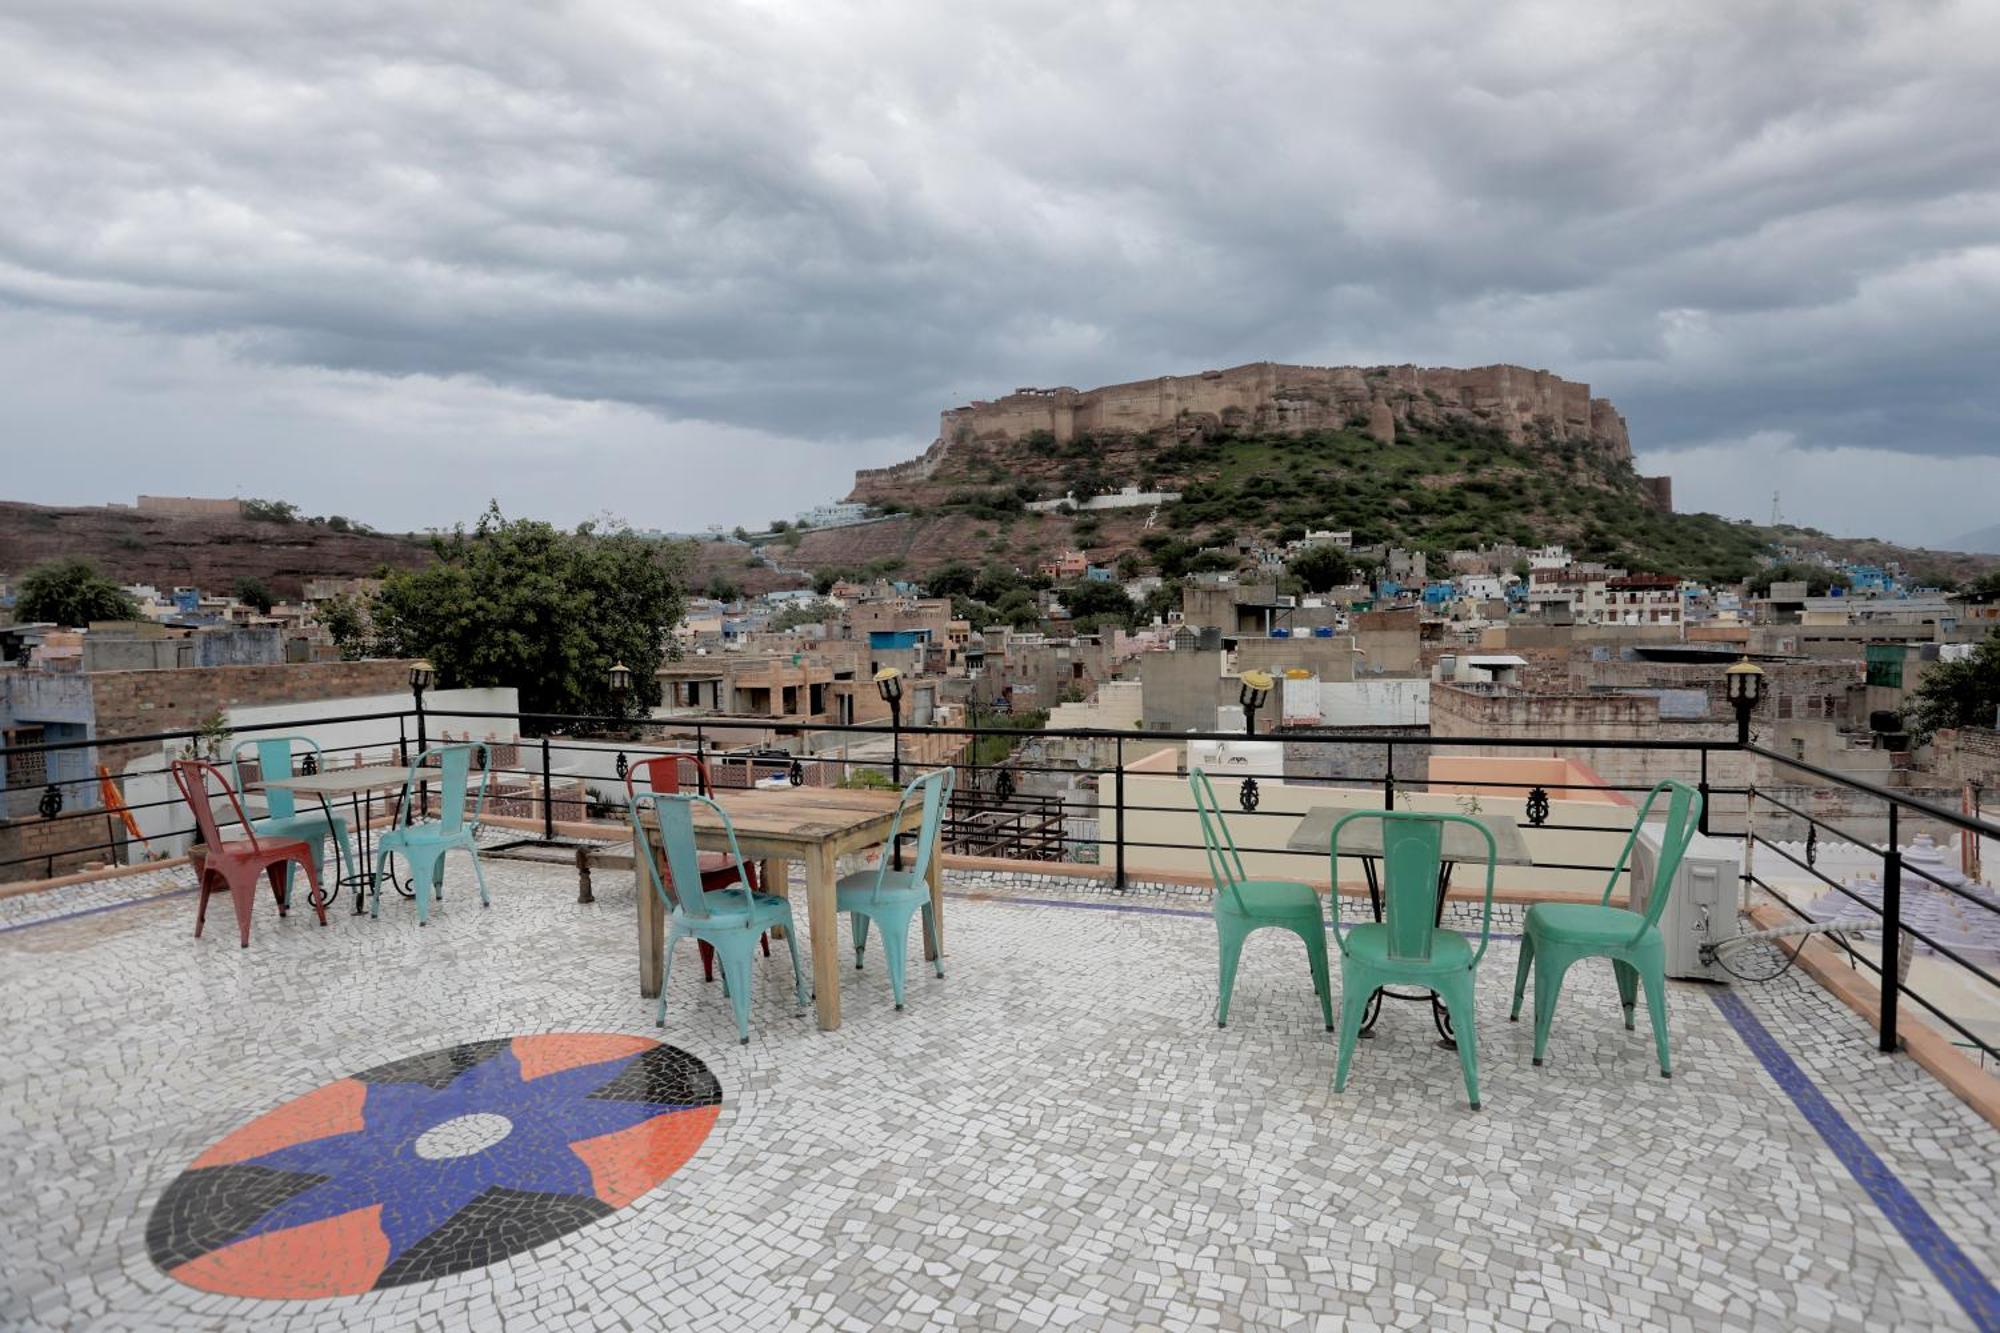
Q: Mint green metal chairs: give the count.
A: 3